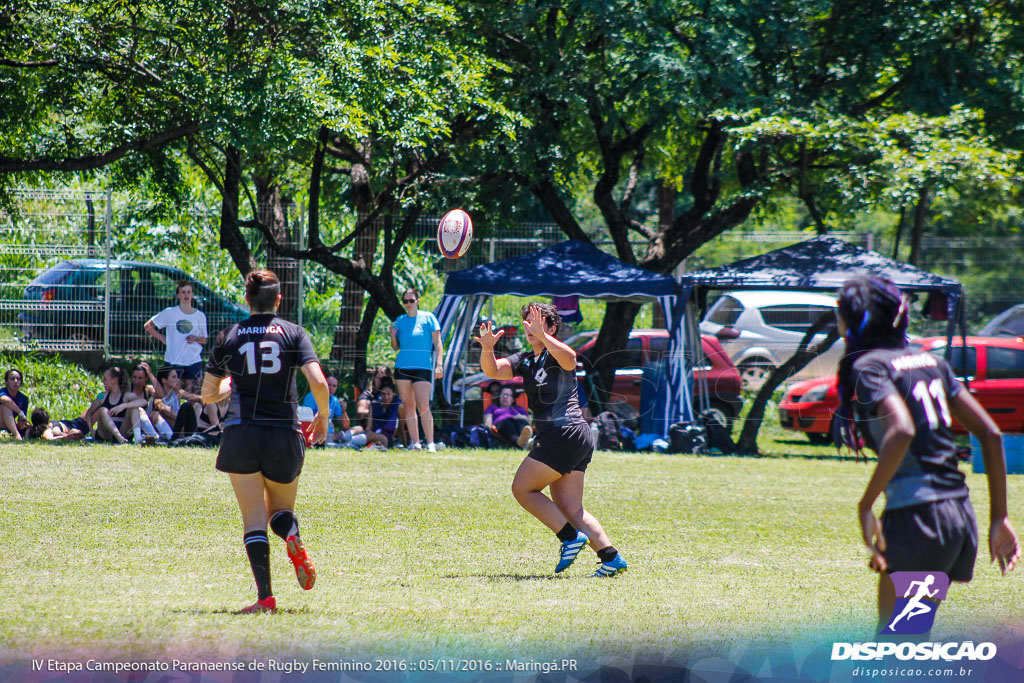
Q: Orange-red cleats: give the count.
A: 2